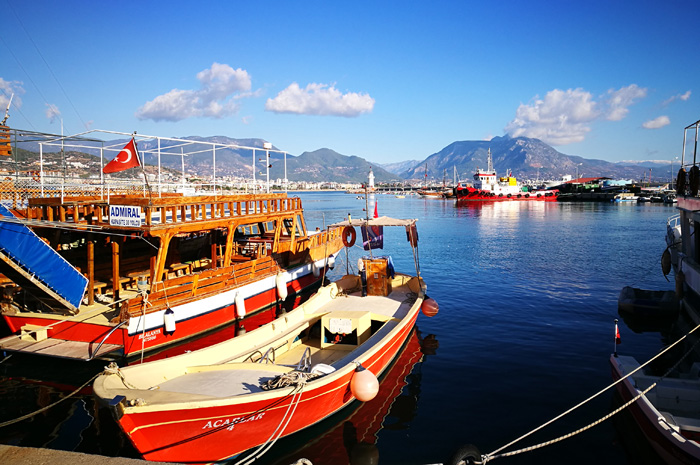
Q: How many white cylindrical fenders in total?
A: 5